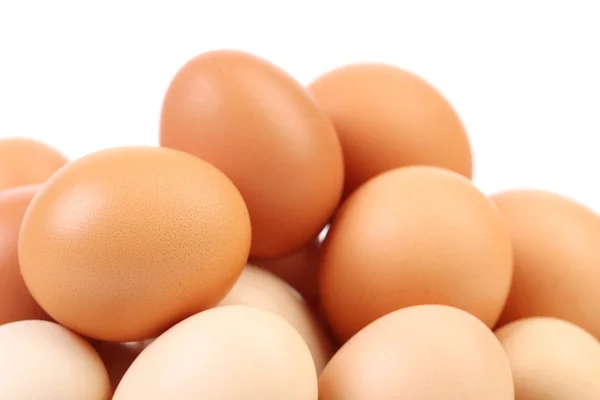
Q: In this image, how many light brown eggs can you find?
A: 5